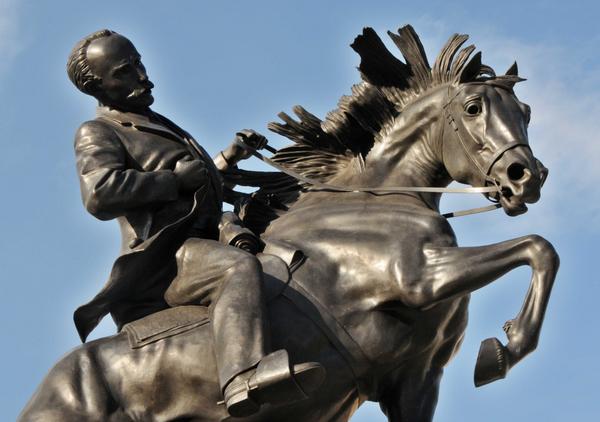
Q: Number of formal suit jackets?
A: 1